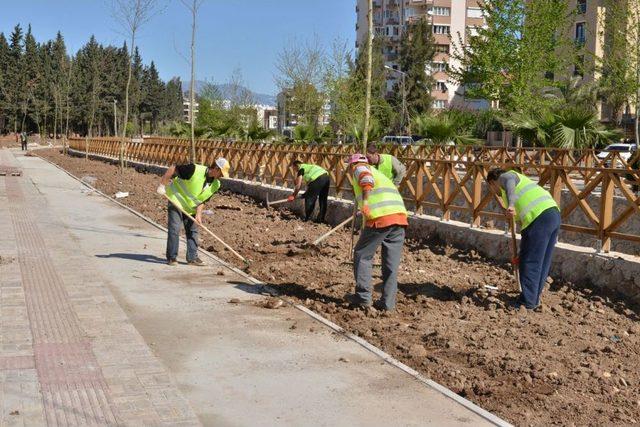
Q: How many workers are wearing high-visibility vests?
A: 5